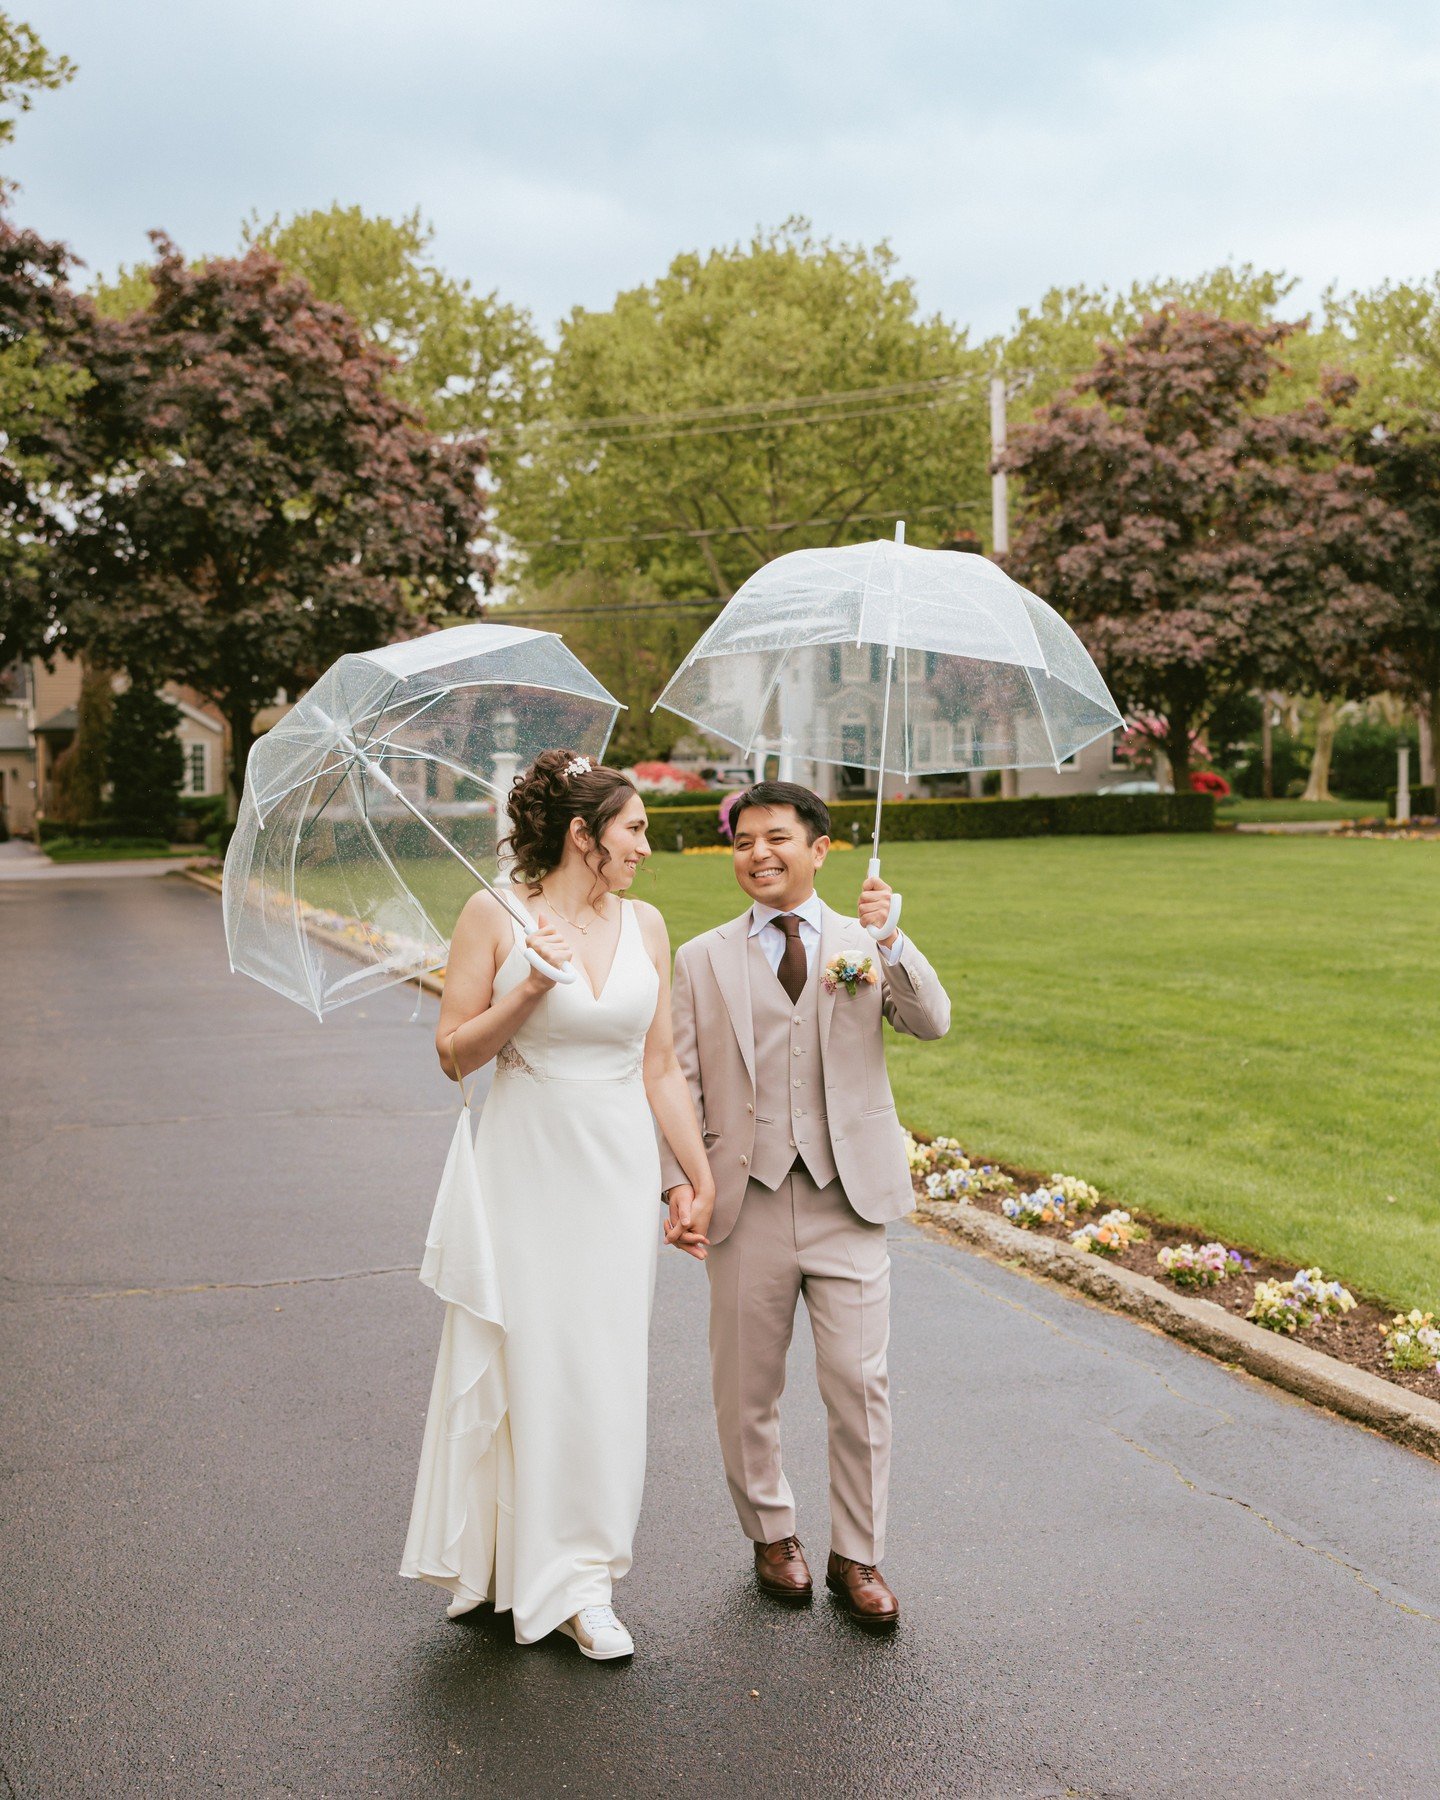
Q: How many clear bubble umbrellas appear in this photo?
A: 2